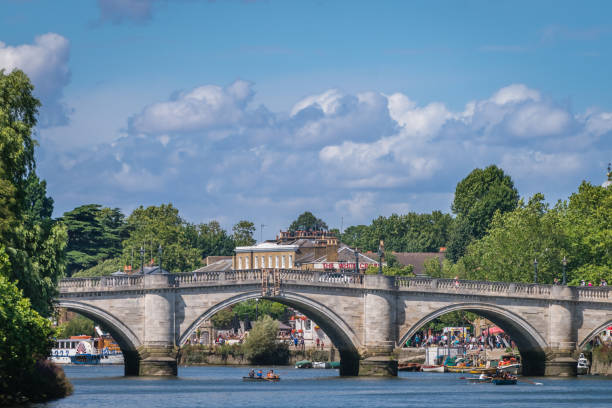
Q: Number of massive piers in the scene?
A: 3